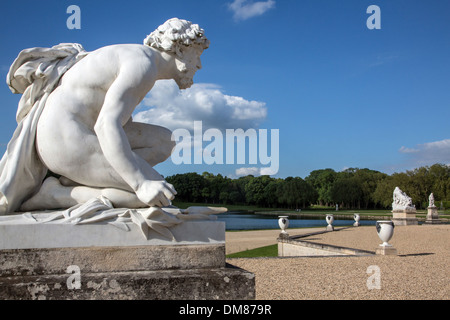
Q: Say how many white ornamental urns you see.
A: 4